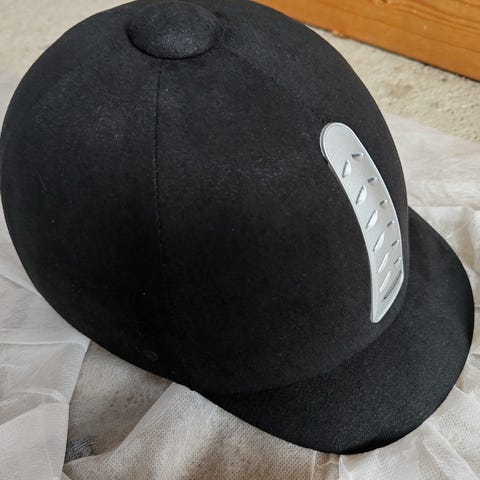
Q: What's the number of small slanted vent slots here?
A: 12